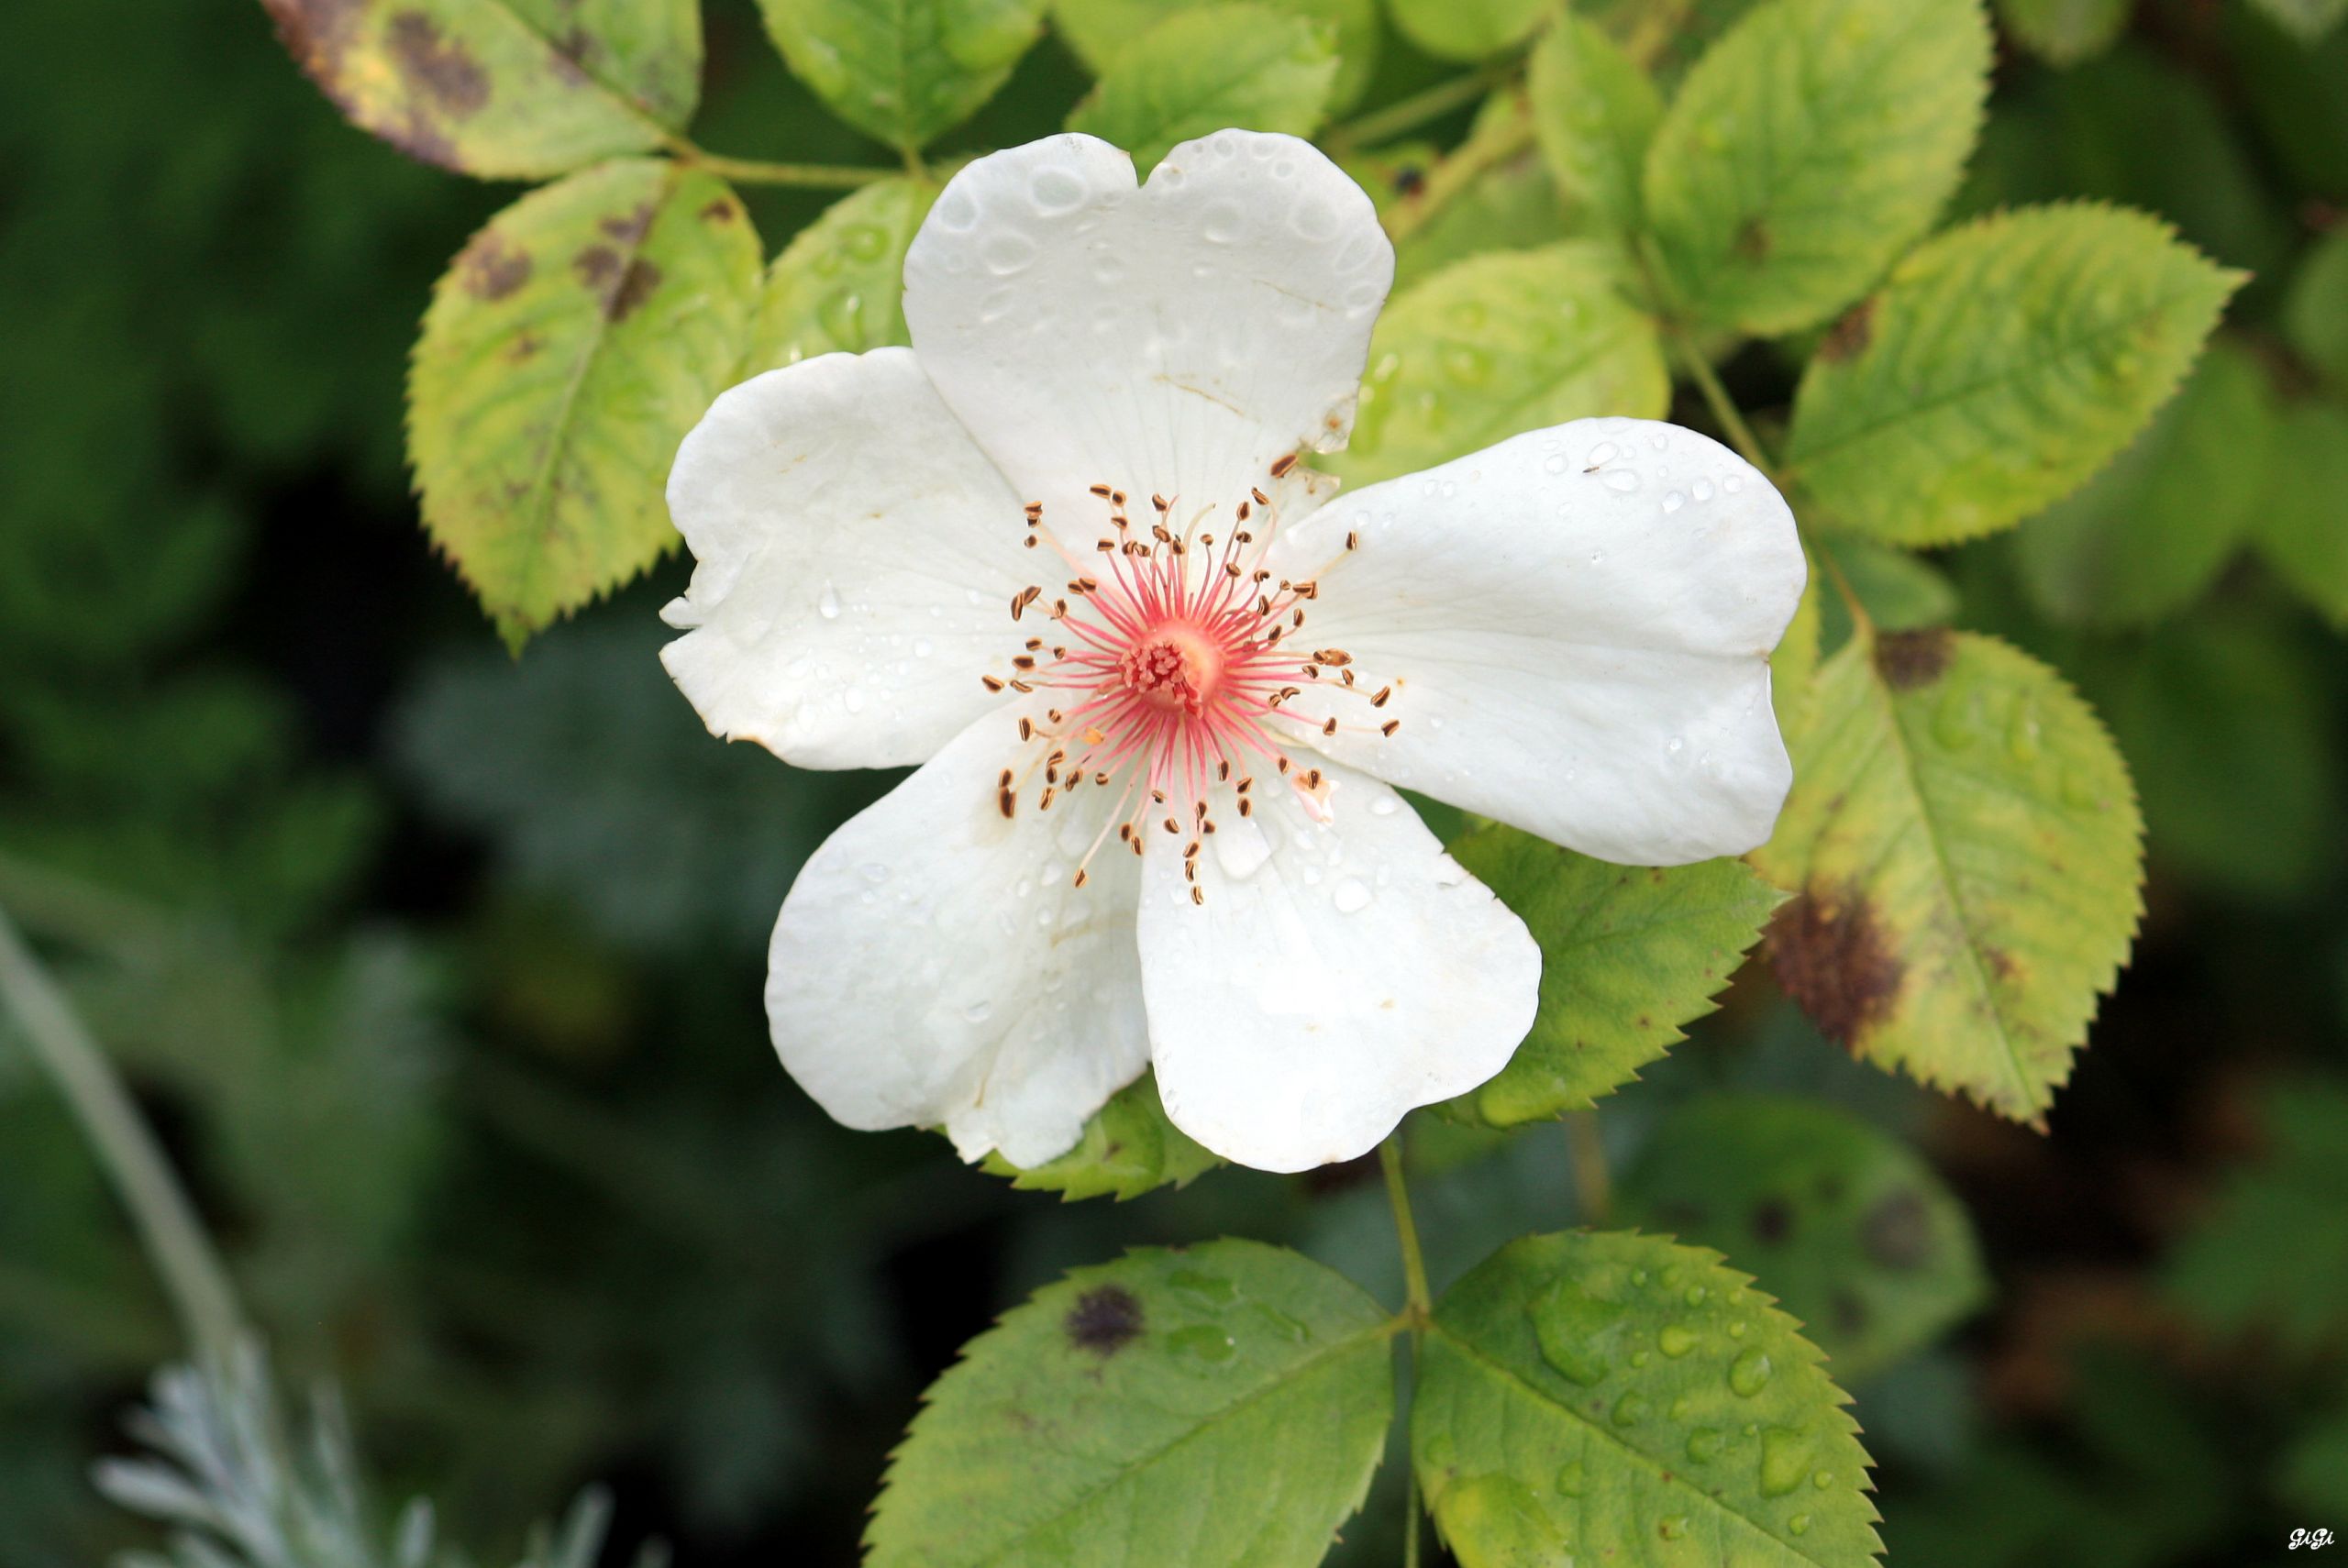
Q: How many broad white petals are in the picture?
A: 5